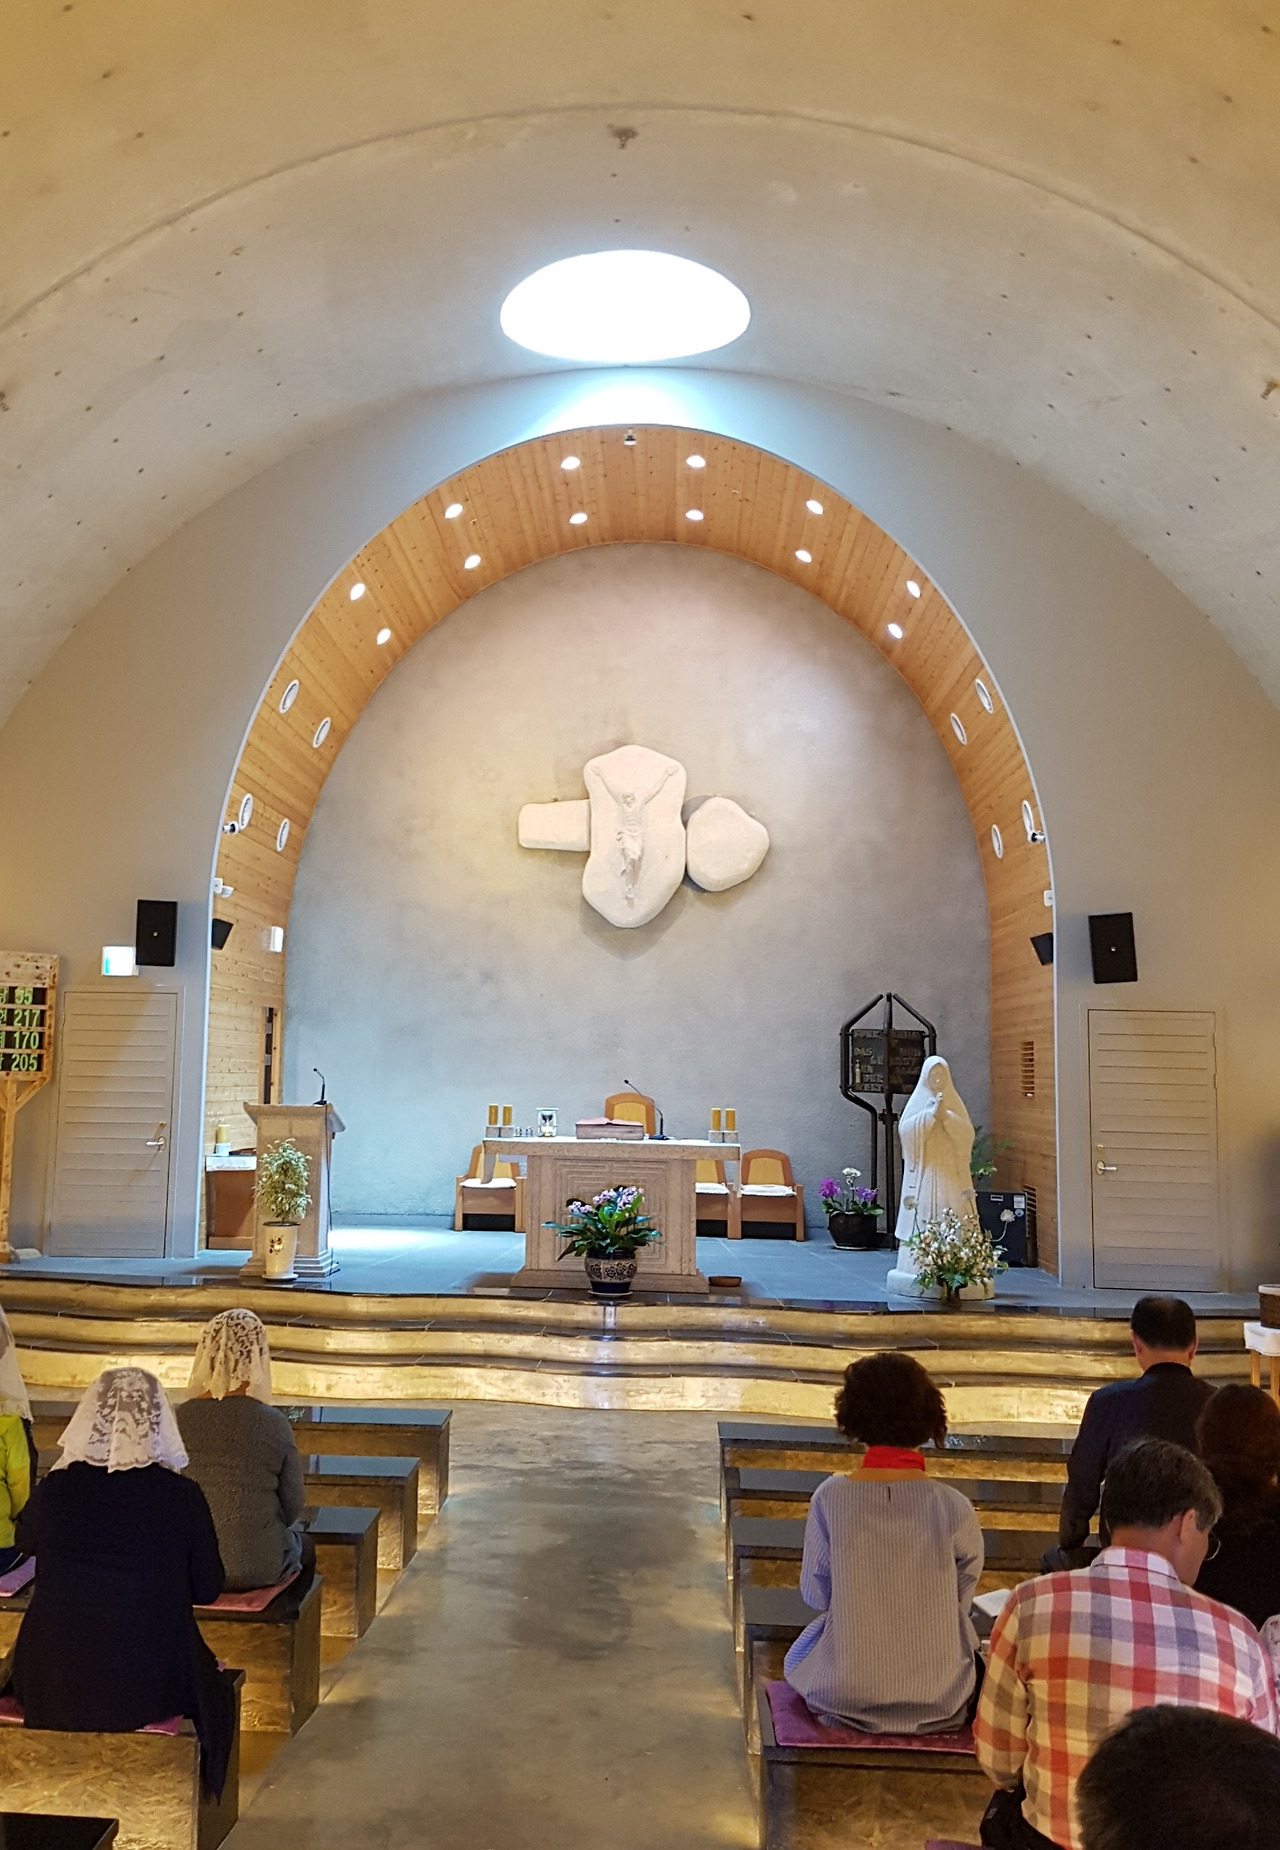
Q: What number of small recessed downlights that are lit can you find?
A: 12